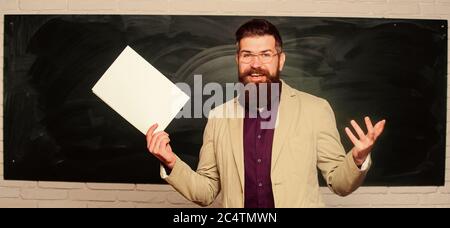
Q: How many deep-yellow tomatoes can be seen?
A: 0